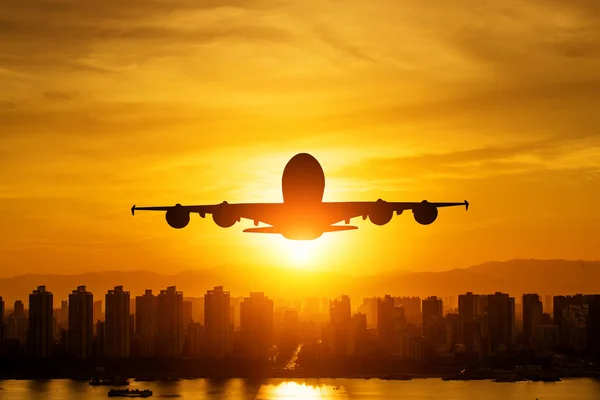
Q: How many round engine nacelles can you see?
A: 4